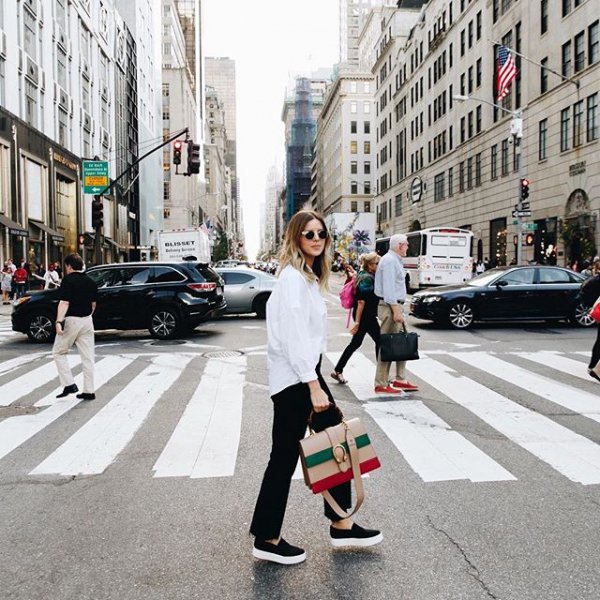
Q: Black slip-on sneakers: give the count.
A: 2